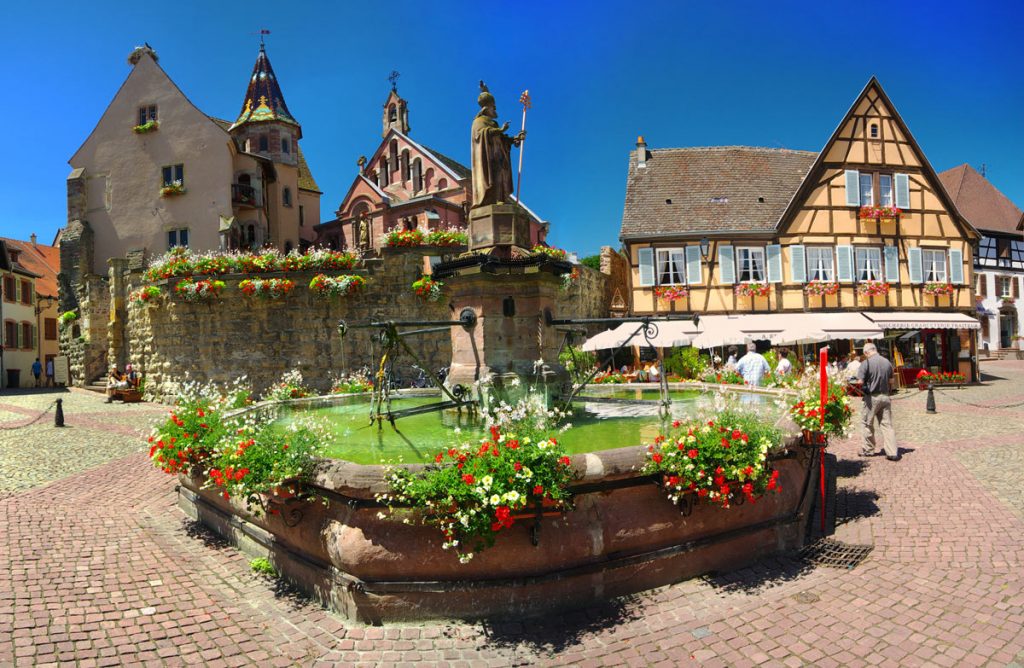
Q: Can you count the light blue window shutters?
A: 11